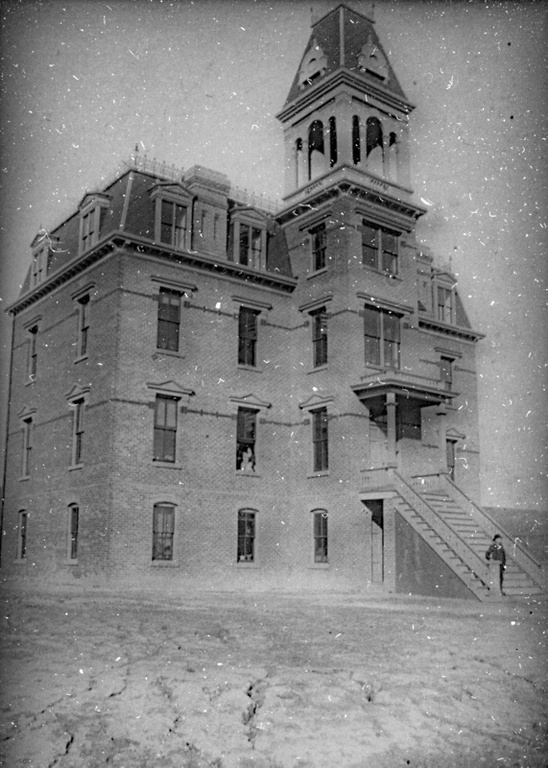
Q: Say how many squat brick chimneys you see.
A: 2